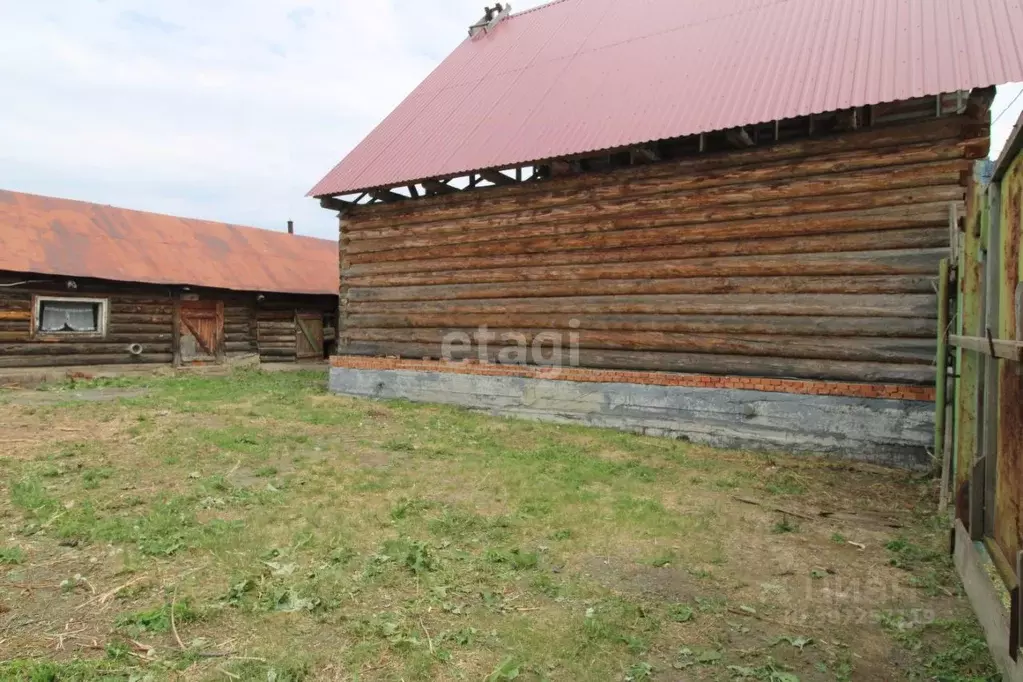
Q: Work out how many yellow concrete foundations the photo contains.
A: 0